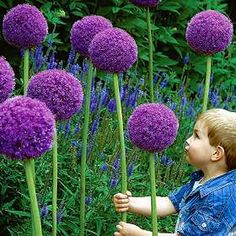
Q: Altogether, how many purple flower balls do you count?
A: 9